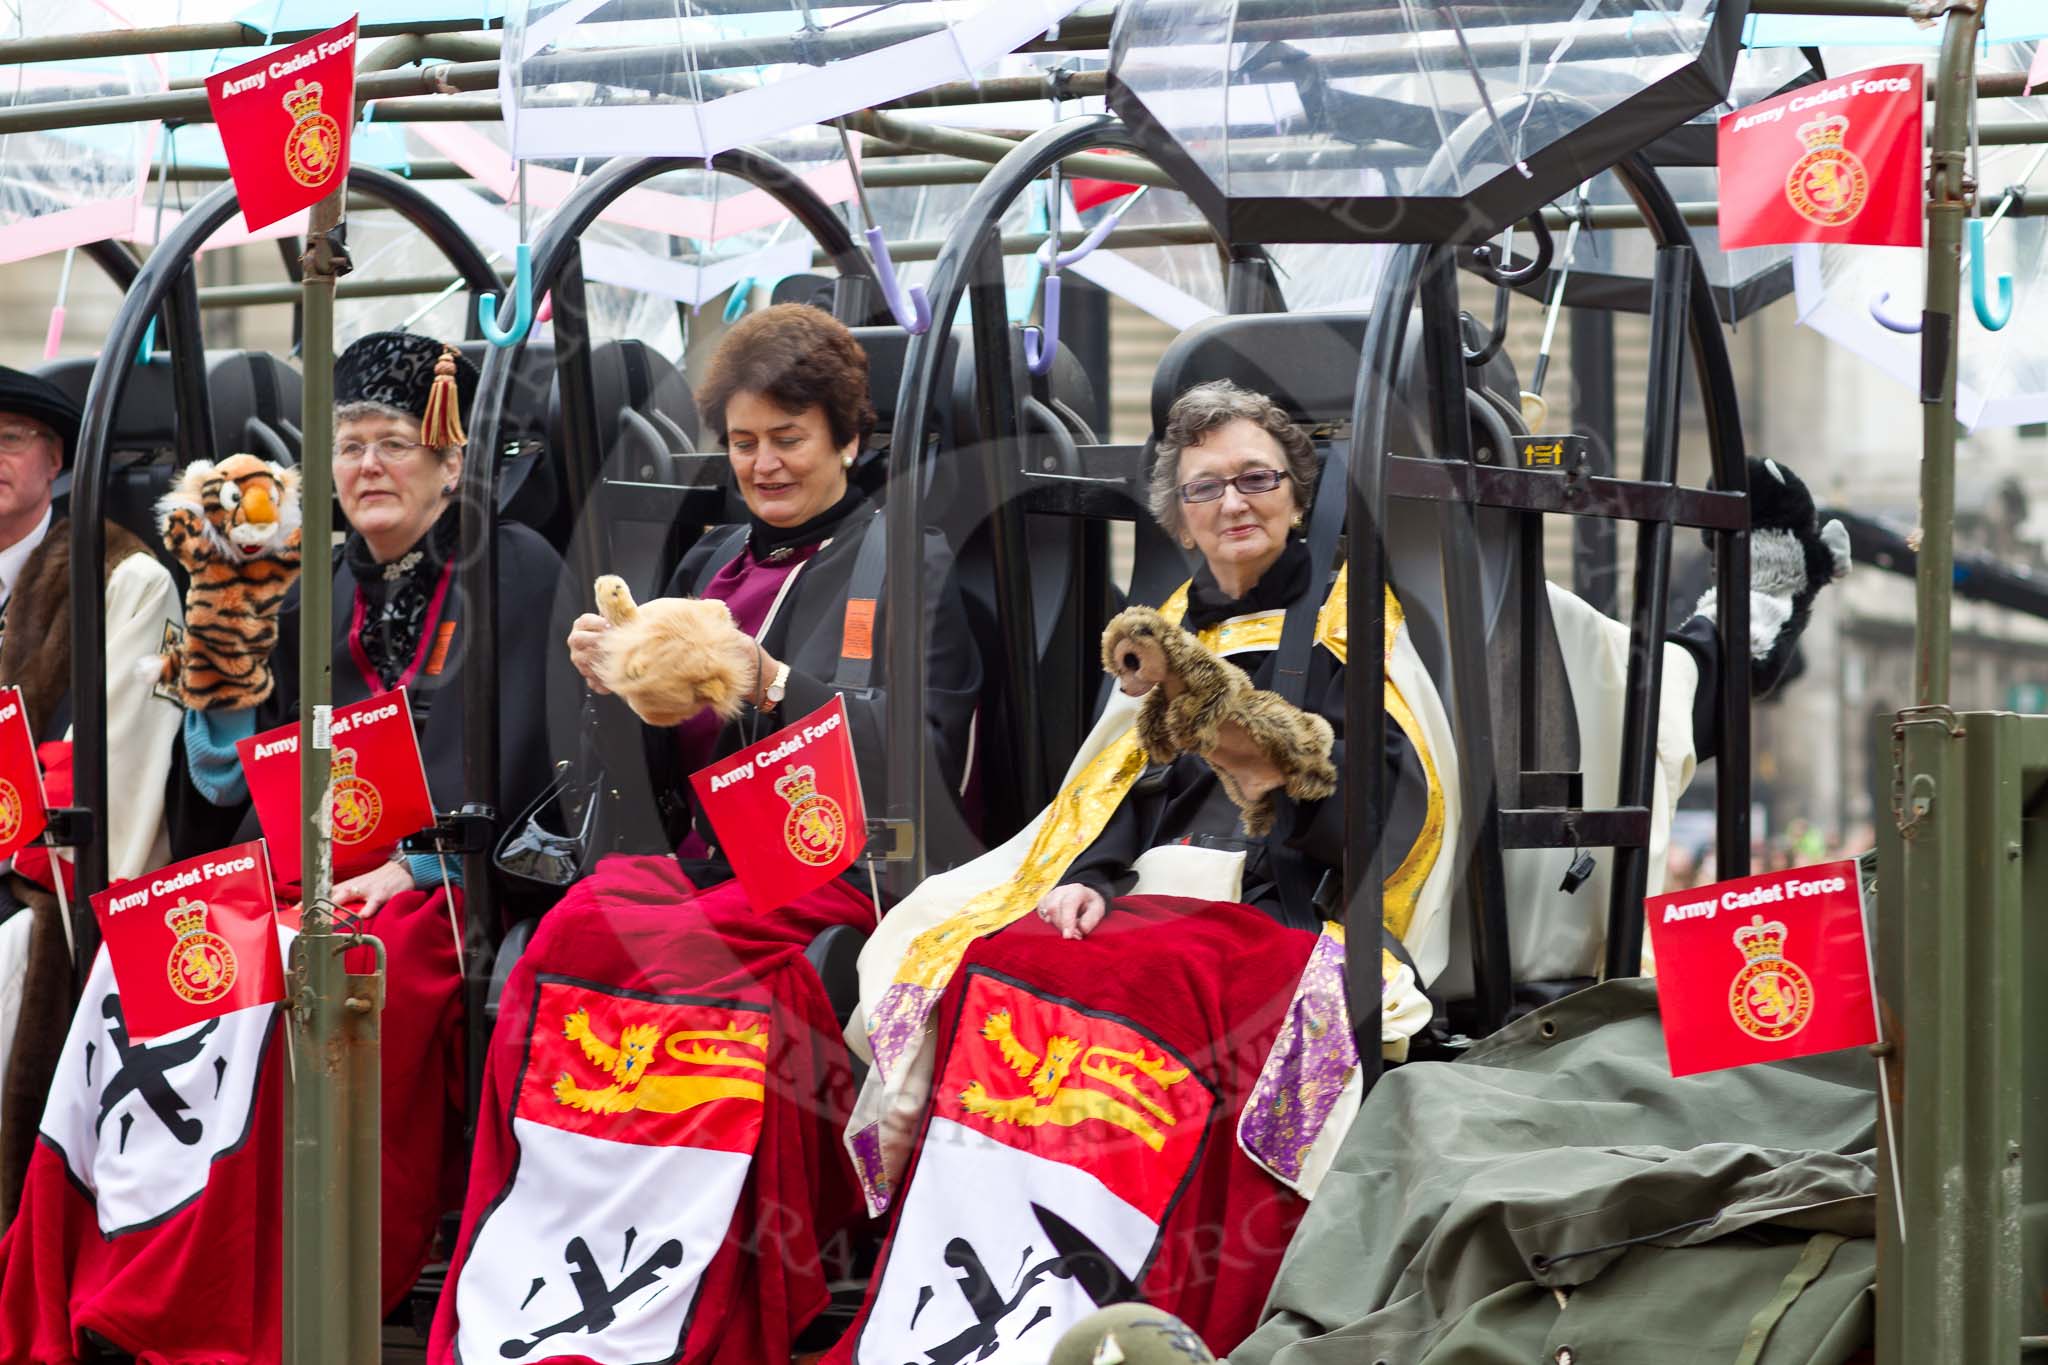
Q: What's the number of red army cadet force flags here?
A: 7